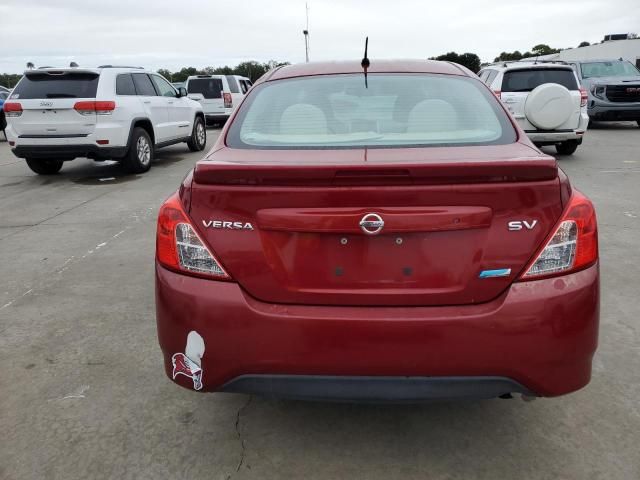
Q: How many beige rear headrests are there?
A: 2